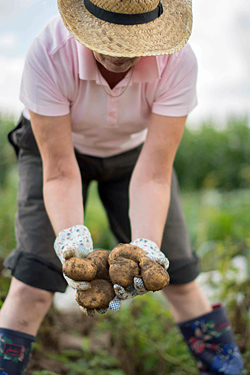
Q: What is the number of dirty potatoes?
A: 6